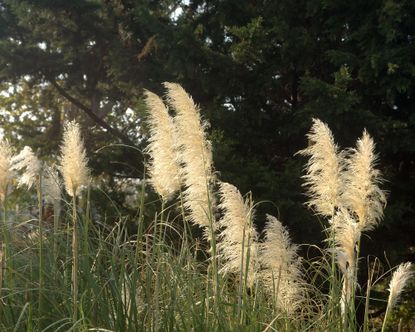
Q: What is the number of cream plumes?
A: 12